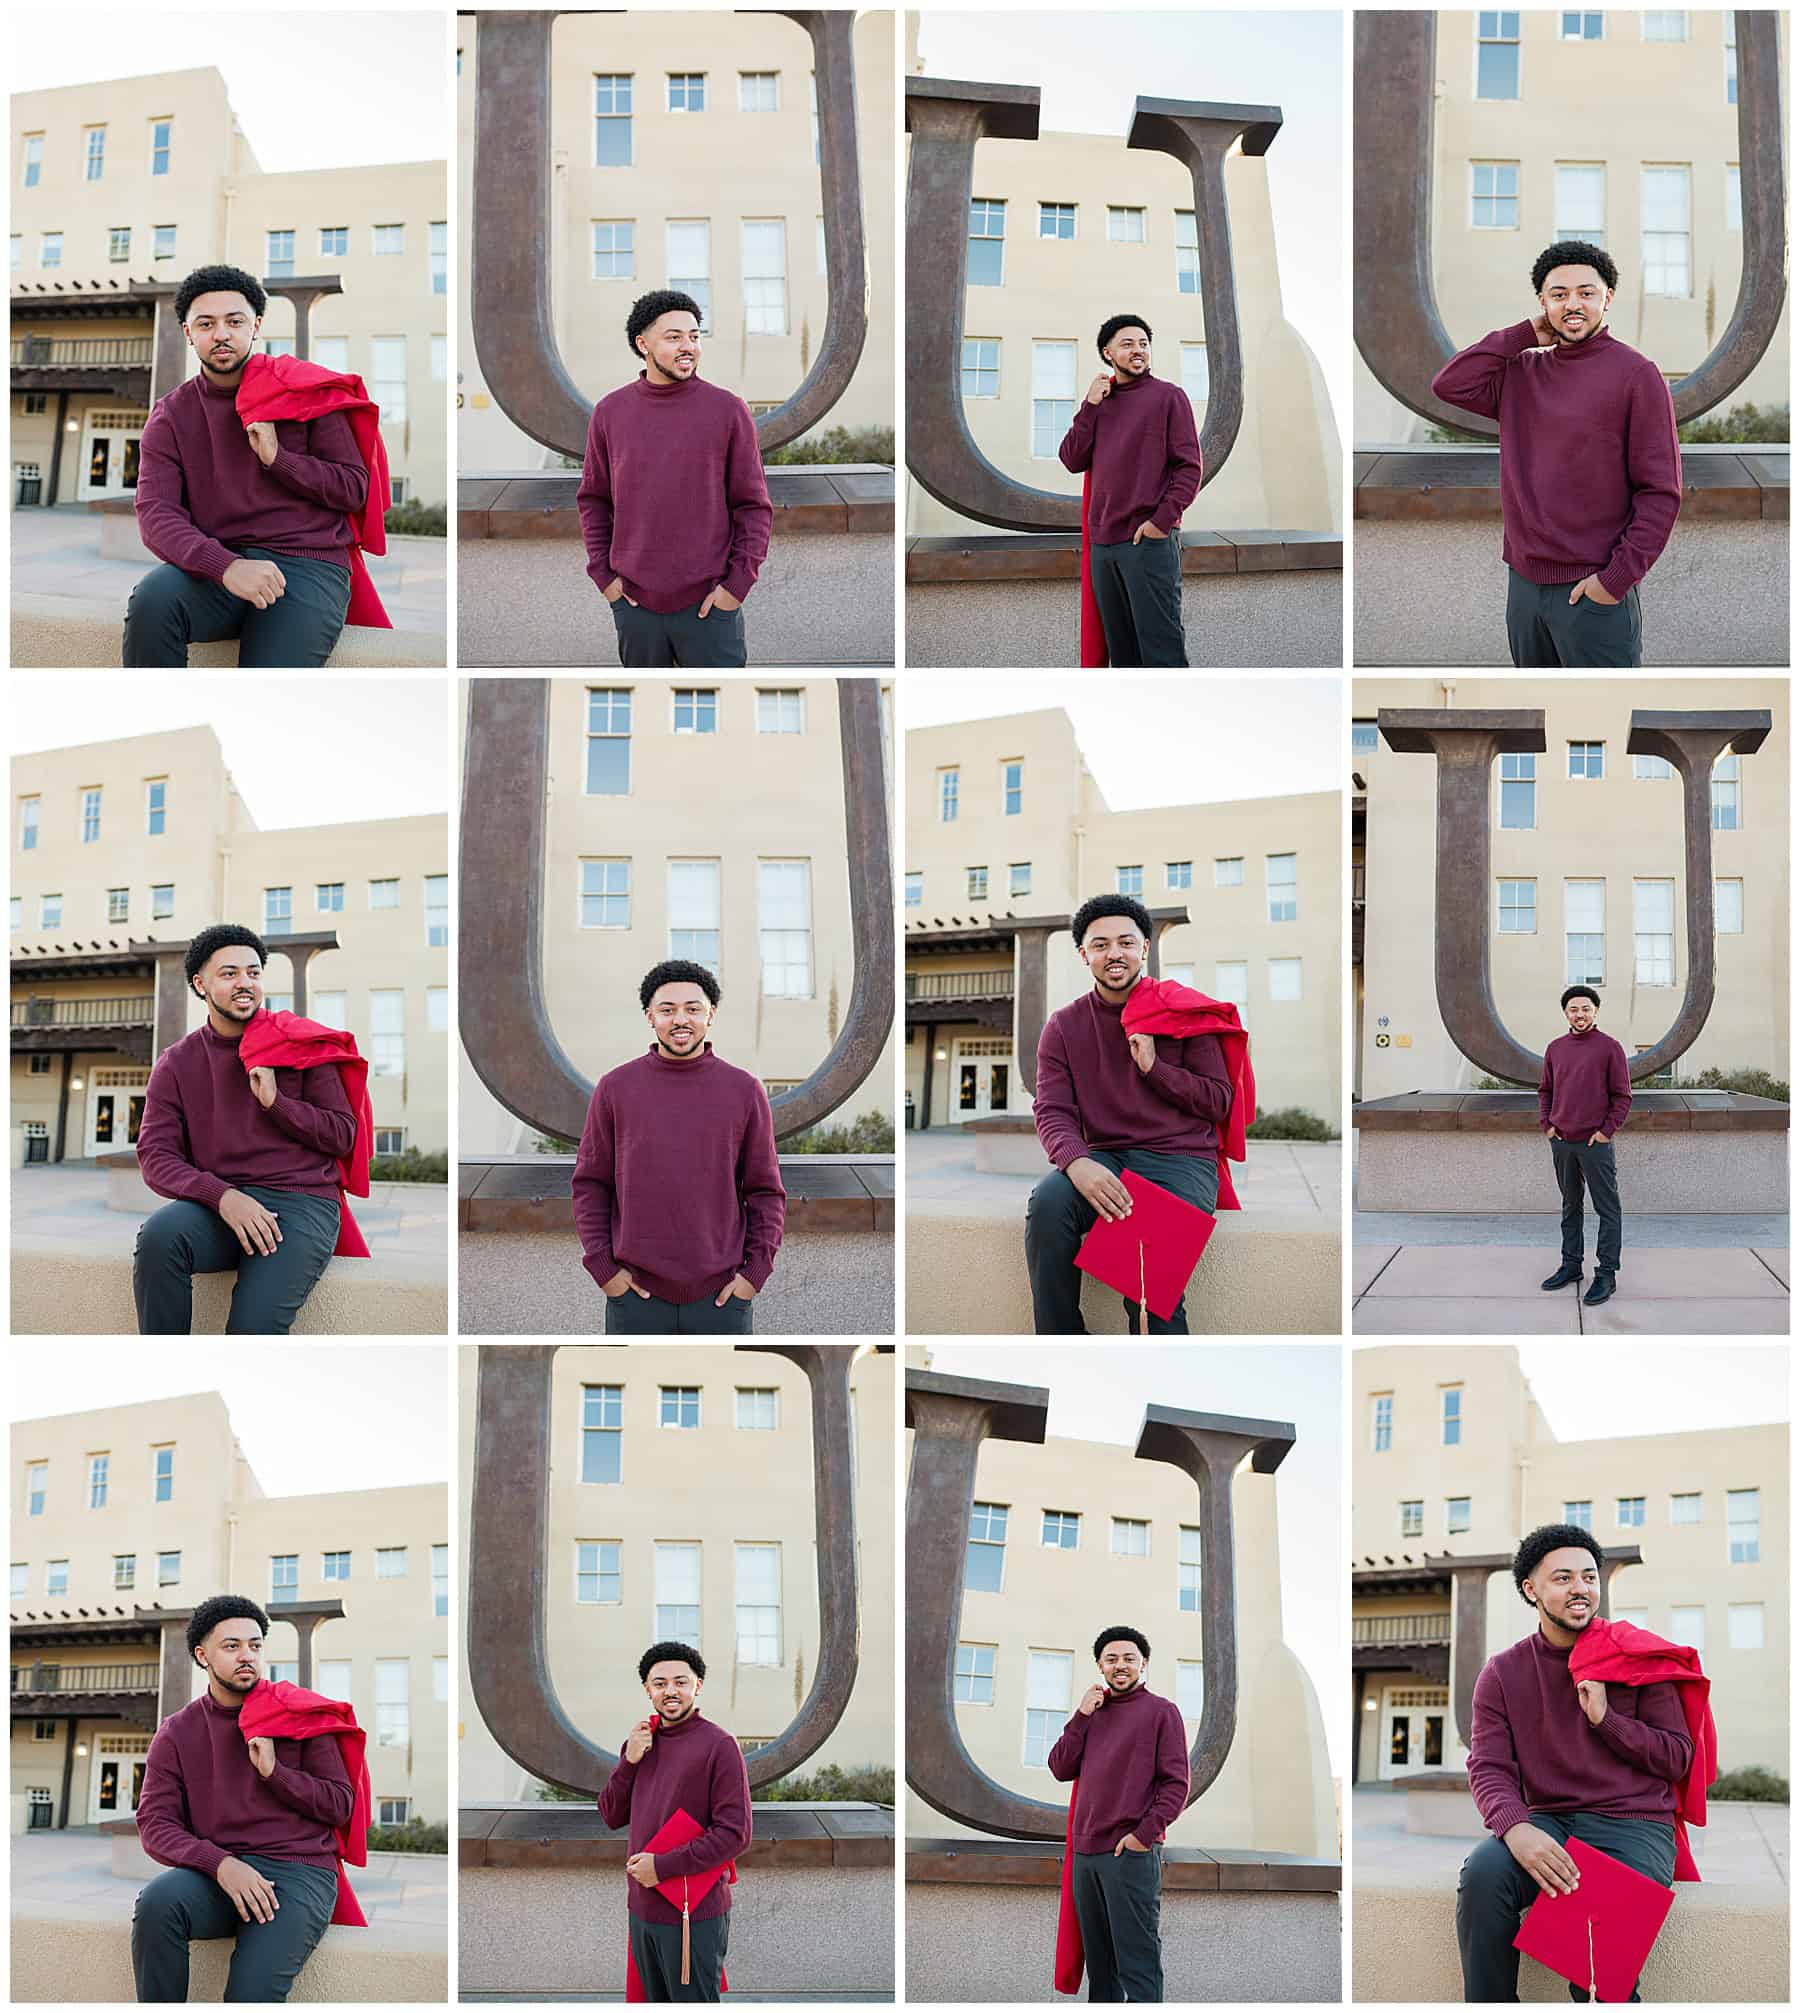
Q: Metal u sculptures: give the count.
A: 12